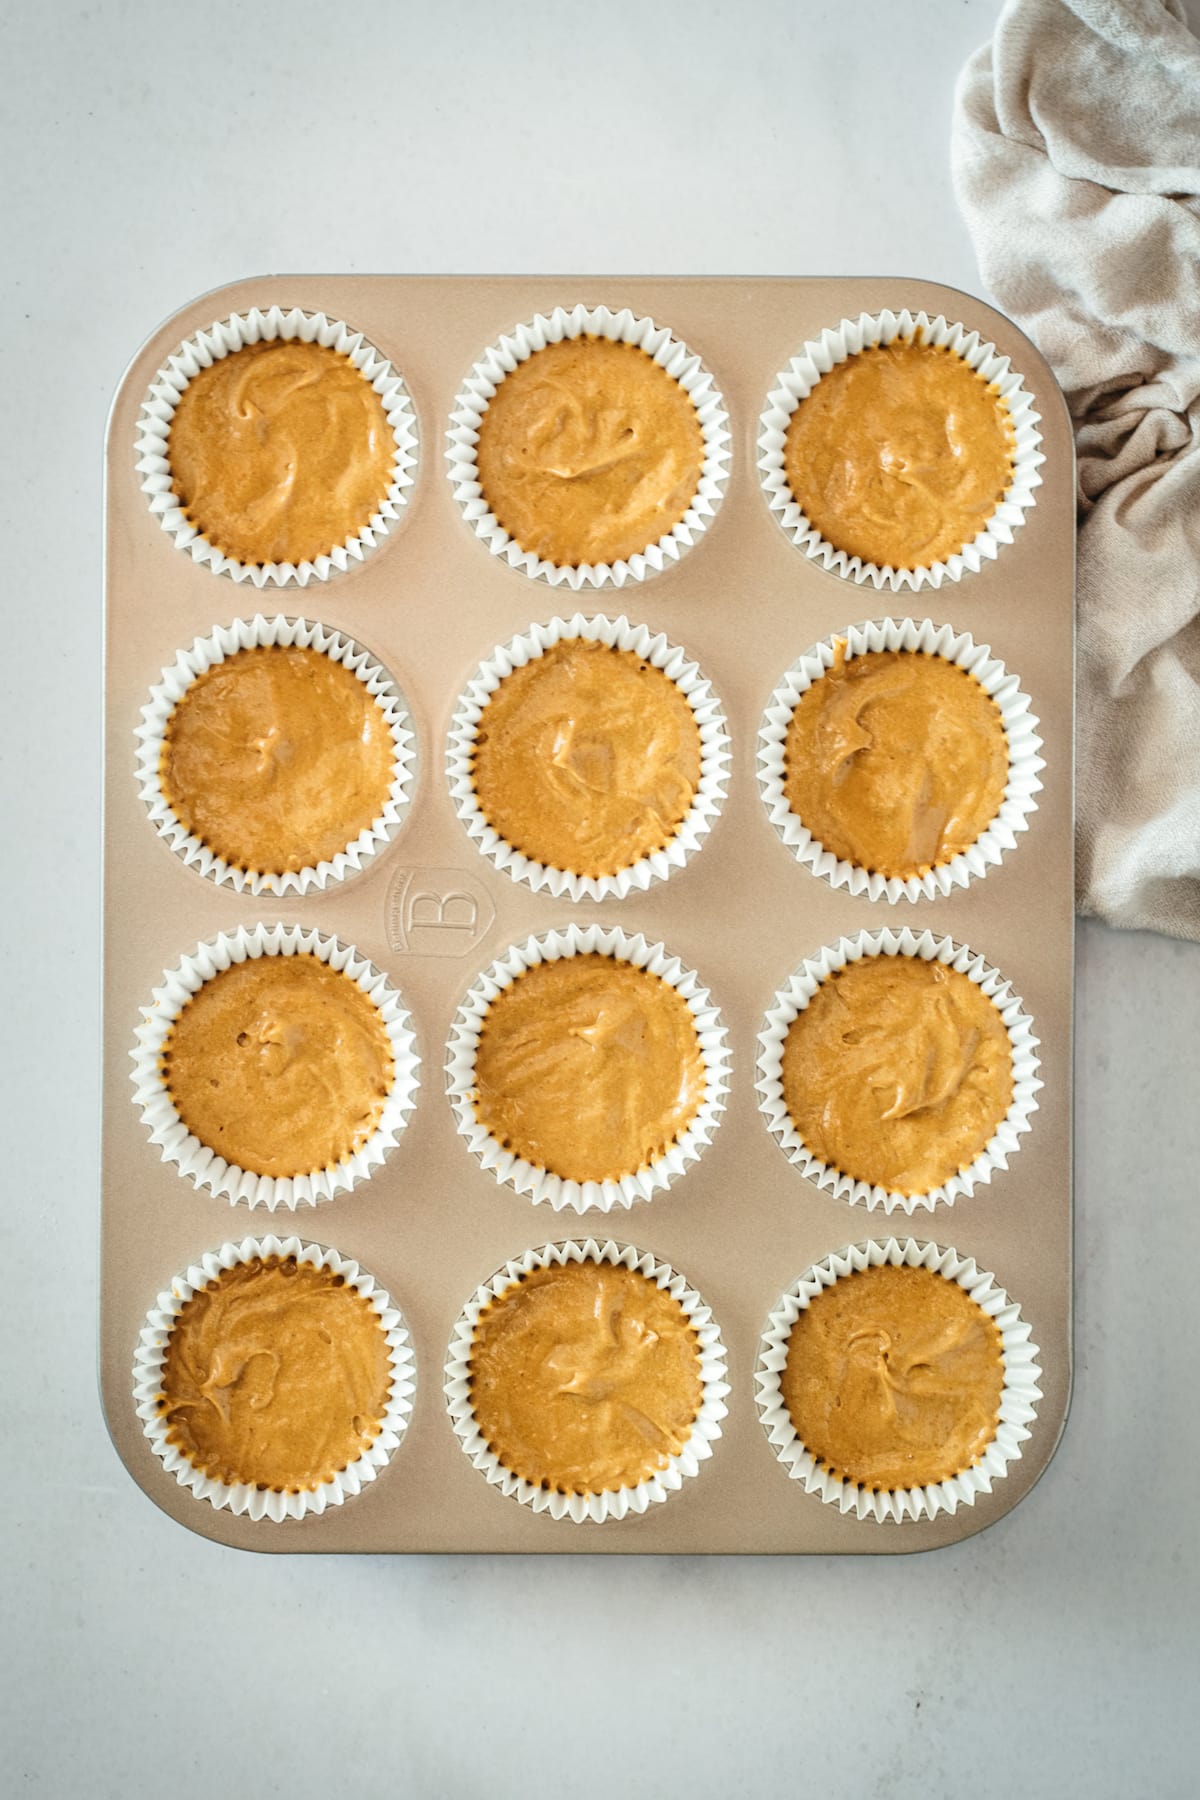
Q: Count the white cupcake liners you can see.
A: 12